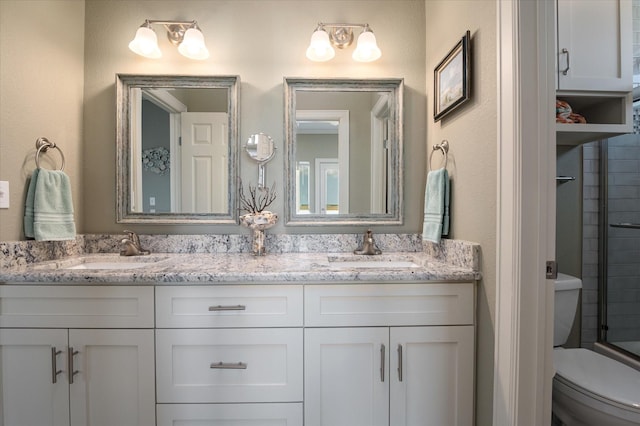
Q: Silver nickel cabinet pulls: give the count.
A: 7